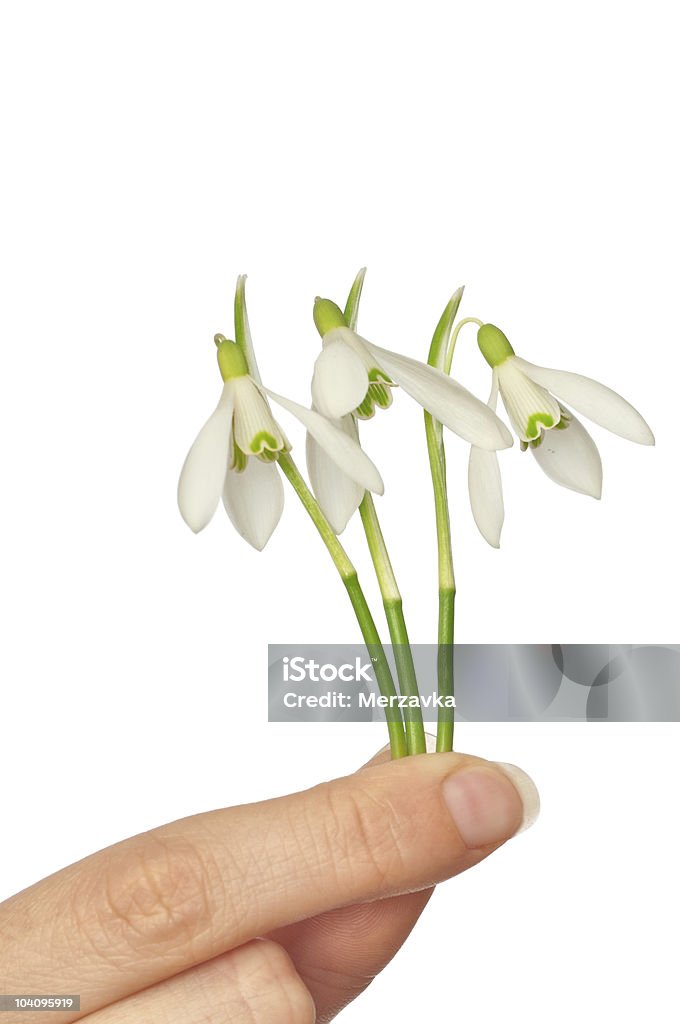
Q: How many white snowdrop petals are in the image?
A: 9